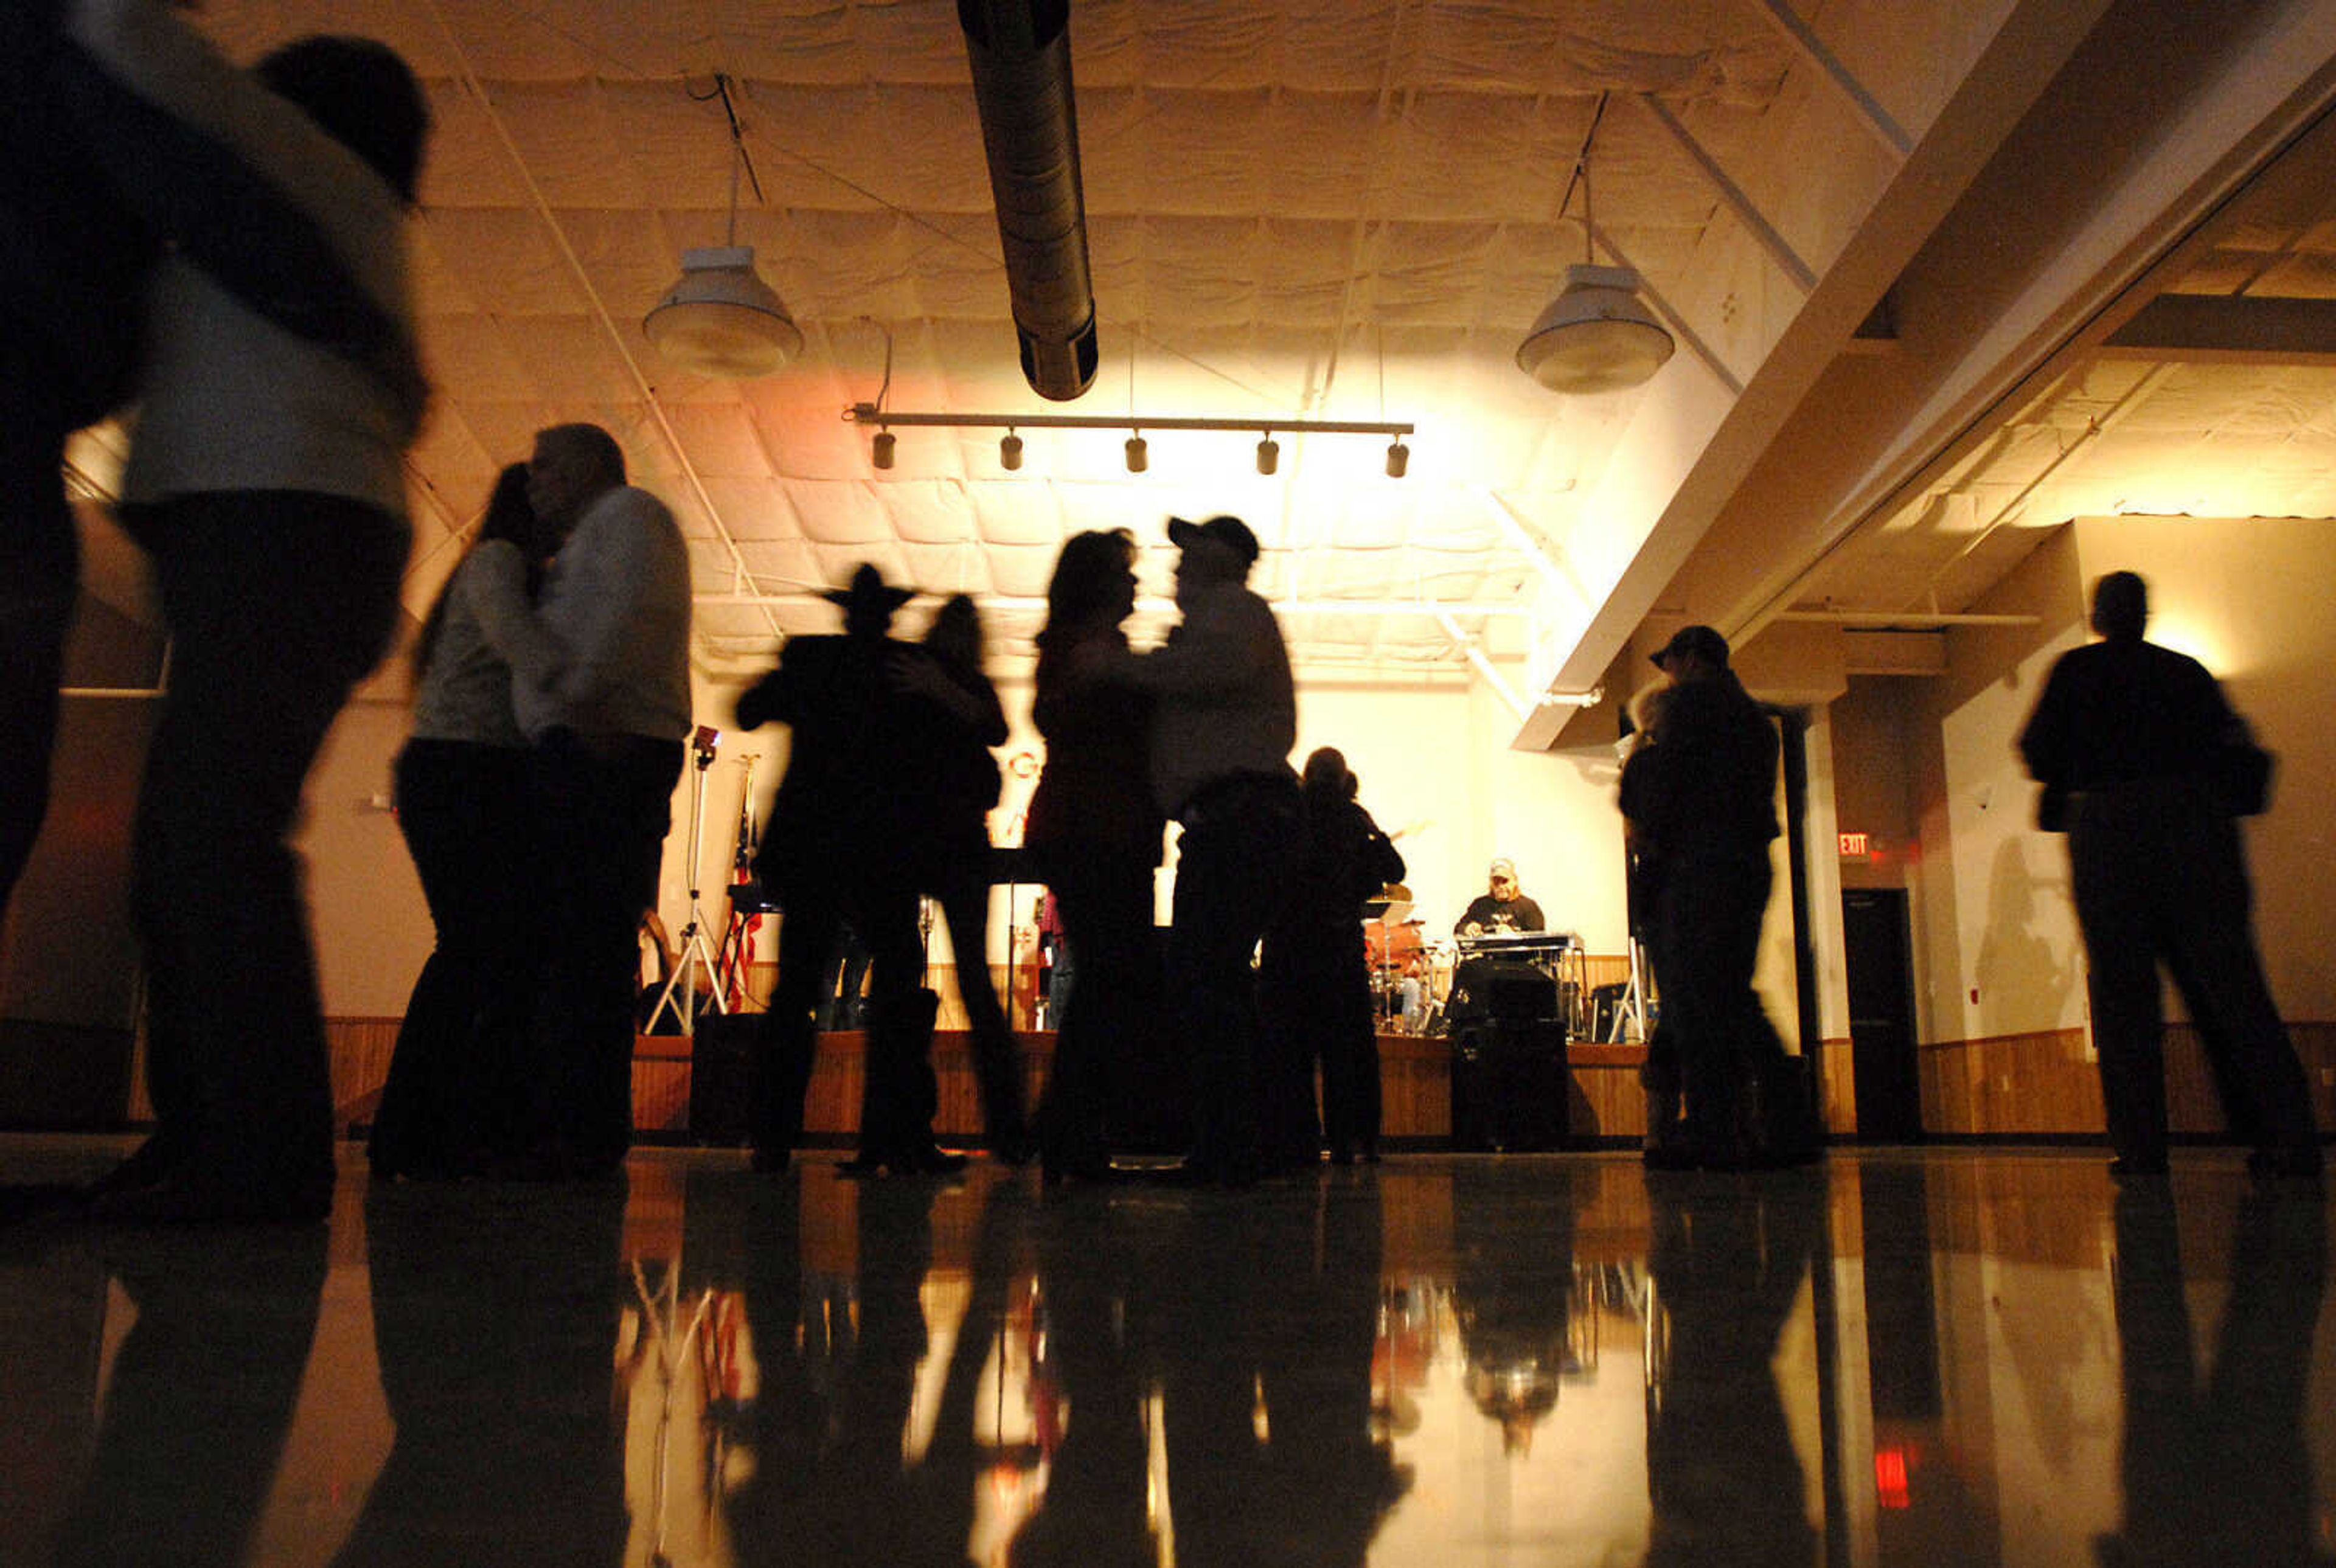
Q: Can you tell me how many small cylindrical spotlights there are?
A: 5